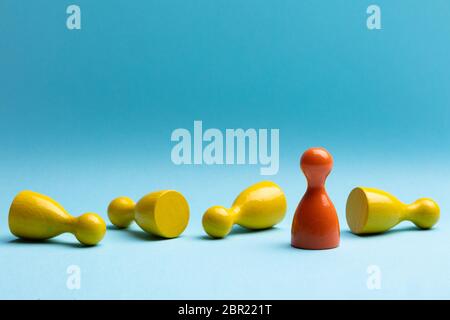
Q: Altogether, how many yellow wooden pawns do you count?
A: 4